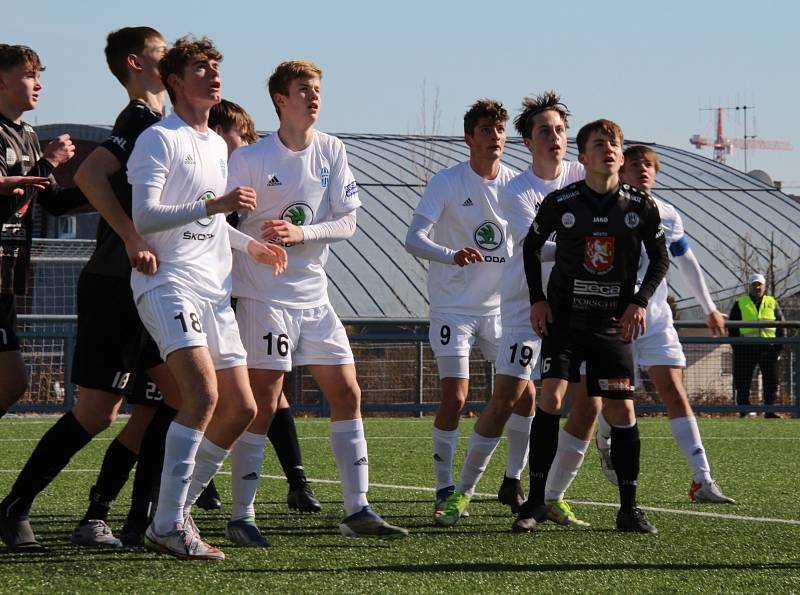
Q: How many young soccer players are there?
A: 9